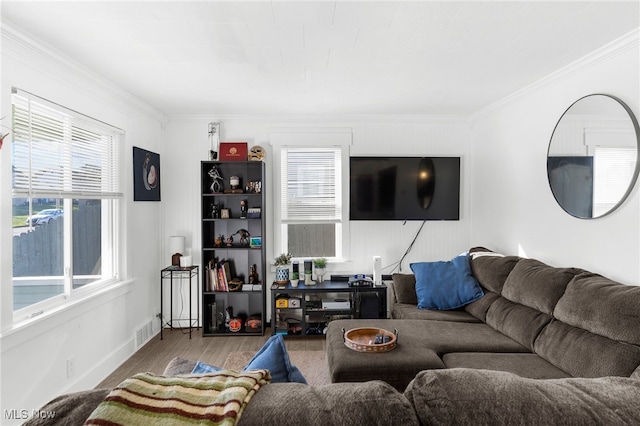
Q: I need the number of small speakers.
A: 2